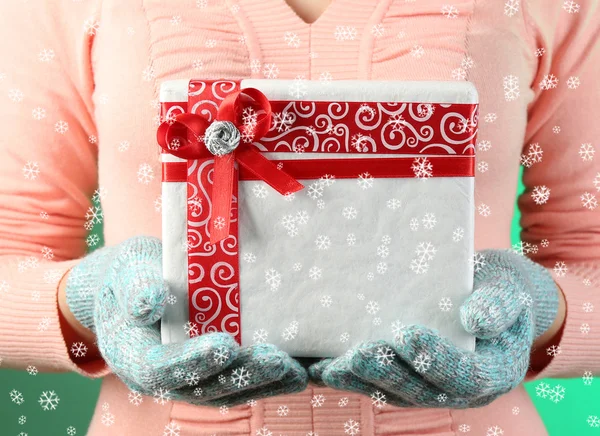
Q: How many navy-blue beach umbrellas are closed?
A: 0